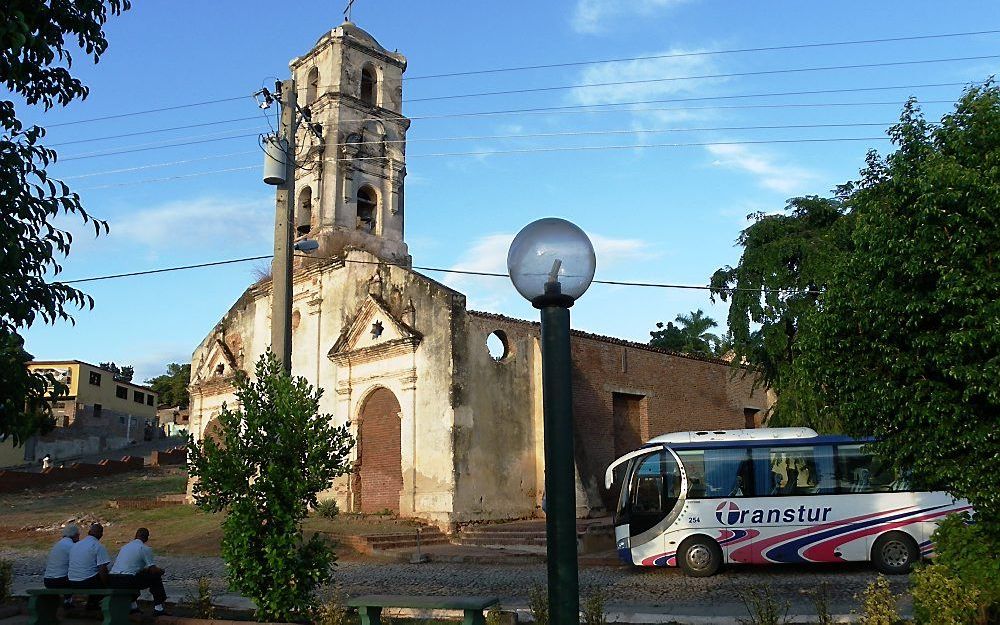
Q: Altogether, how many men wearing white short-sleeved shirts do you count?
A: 3